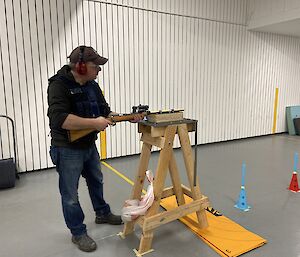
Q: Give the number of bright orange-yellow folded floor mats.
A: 1